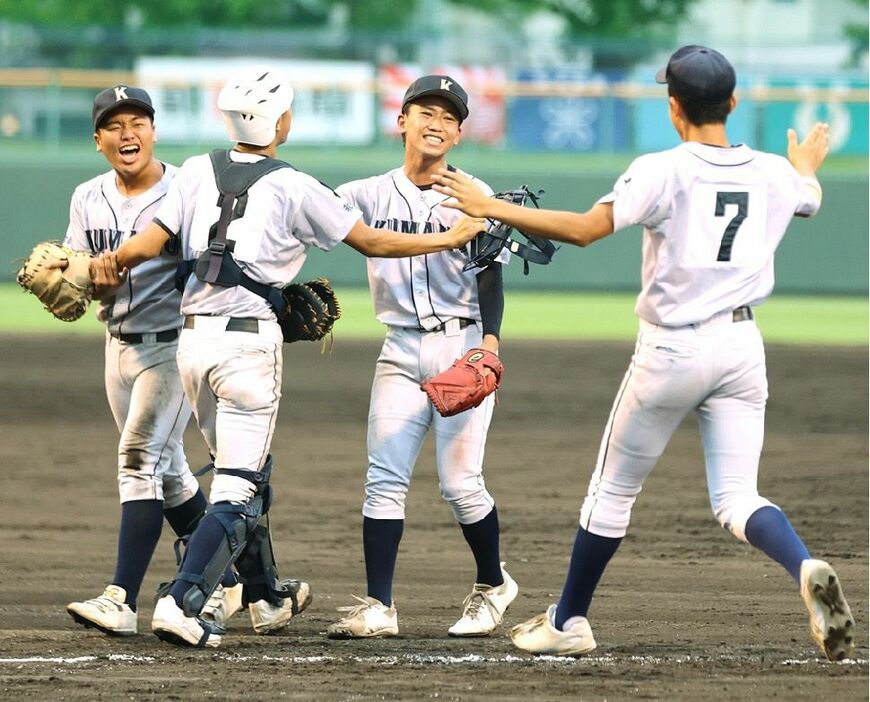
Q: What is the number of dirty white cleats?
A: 8